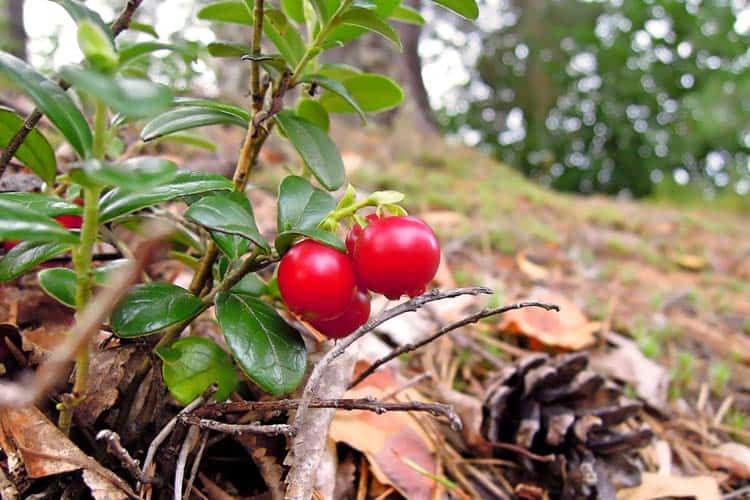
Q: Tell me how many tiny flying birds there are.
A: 0